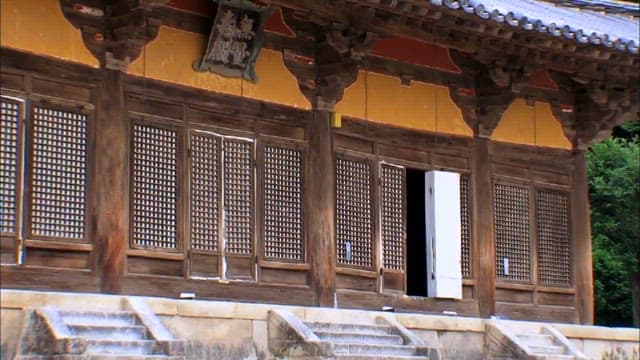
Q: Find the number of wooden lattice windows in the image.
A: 11